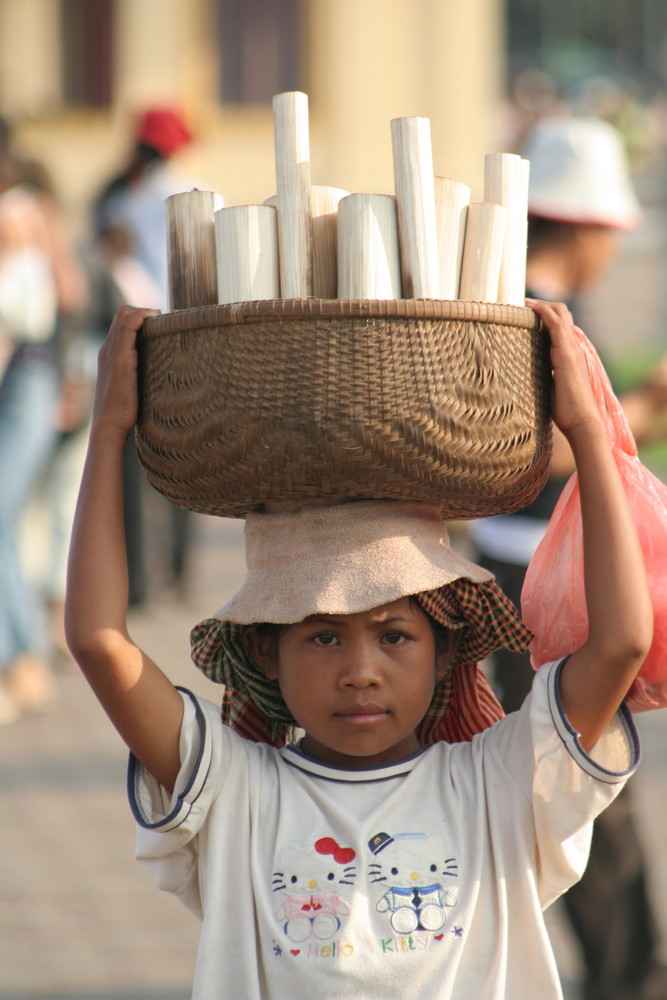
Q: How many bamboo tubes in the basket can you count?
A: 11